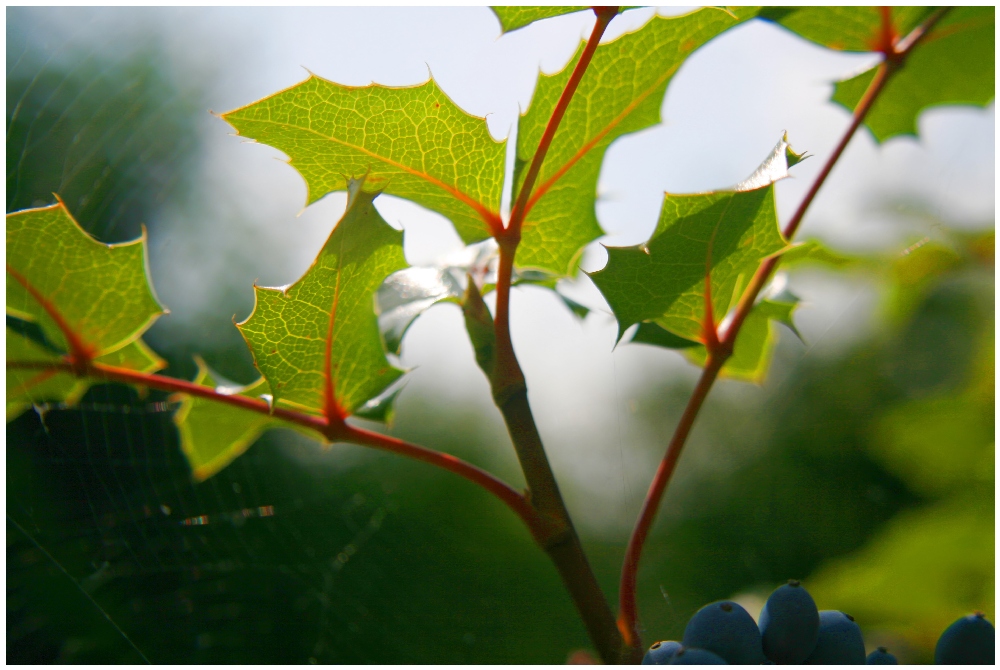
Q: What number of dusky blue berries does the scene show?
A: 7